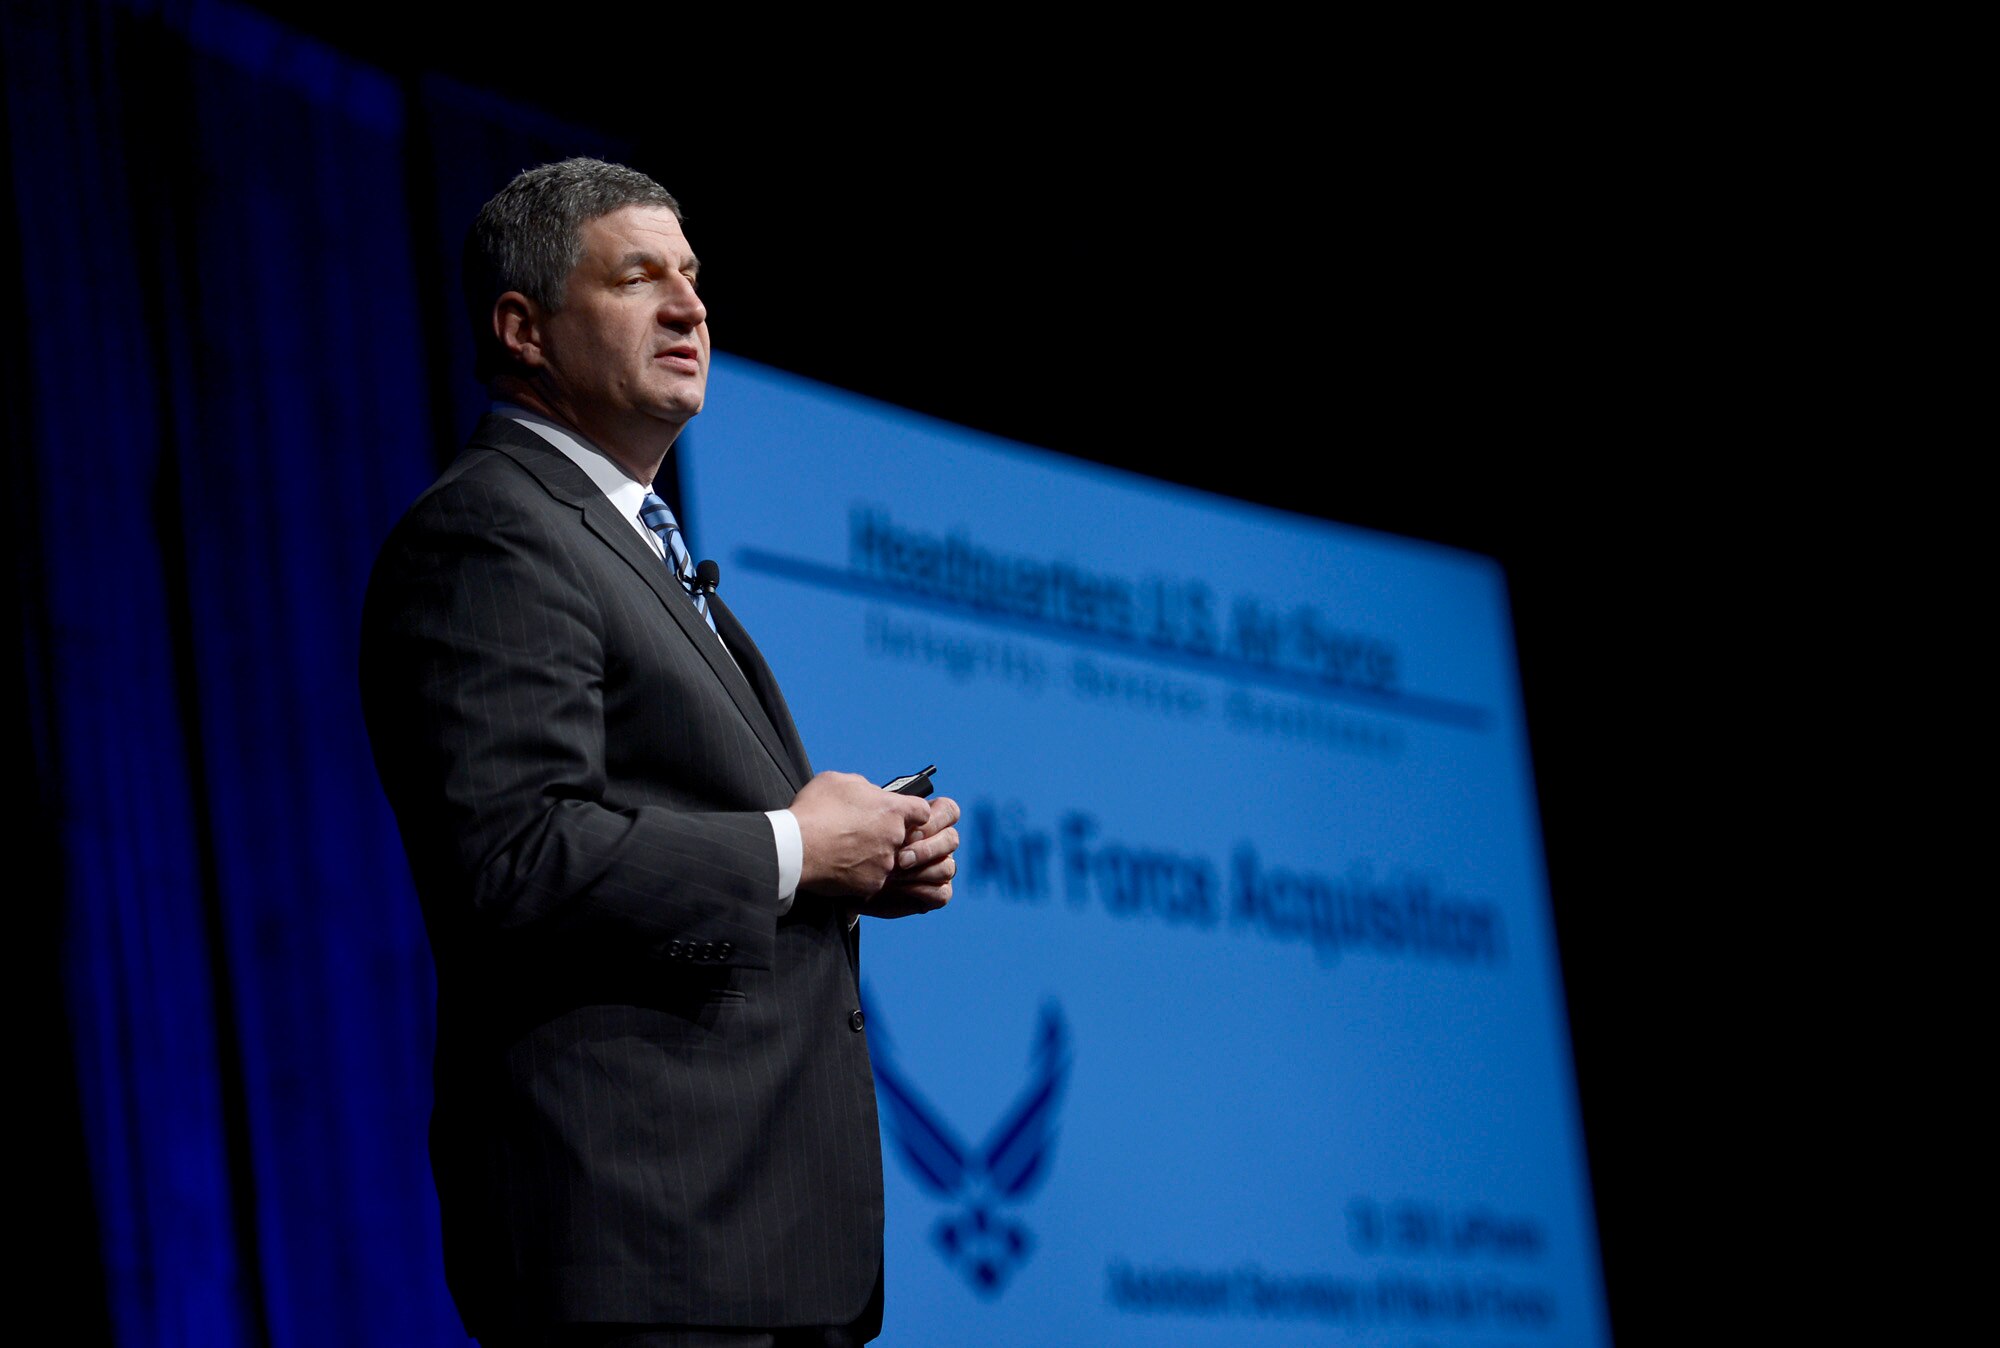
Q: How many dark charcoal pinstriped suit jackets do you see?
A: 1